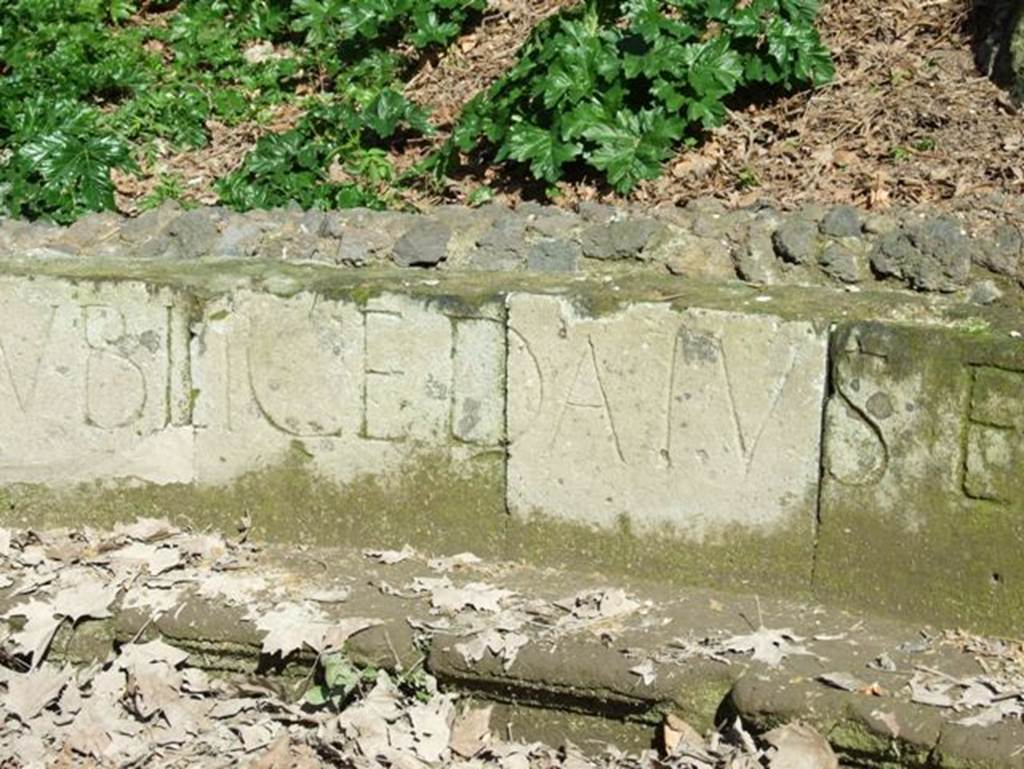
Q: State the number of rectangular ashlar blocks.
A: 4